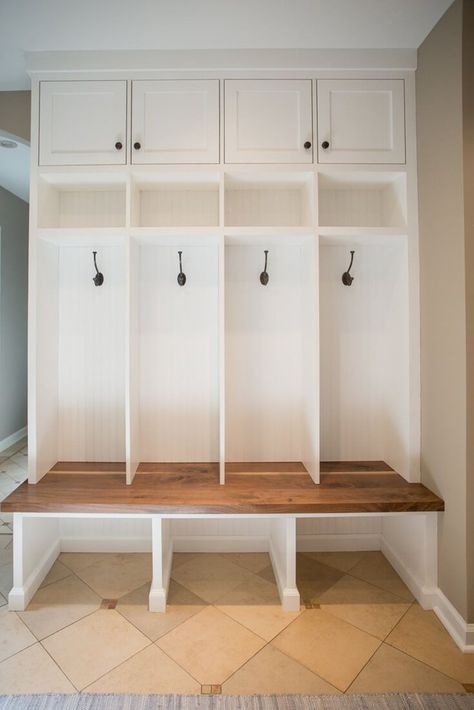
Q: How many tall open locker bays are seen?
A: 4